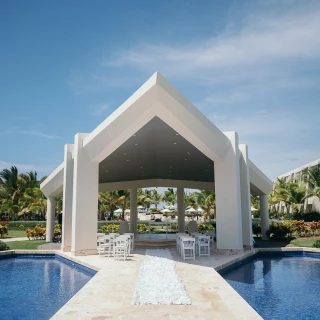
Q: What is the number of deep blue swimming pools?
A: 2